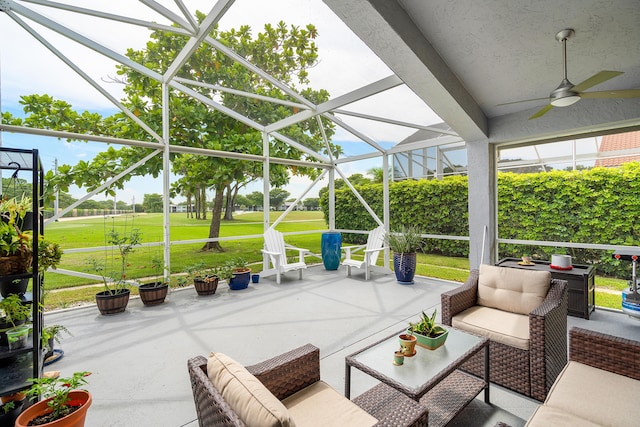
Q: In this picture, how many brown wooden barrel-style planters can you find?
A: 3